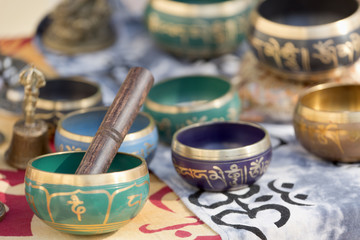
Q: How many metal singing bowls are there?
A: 8